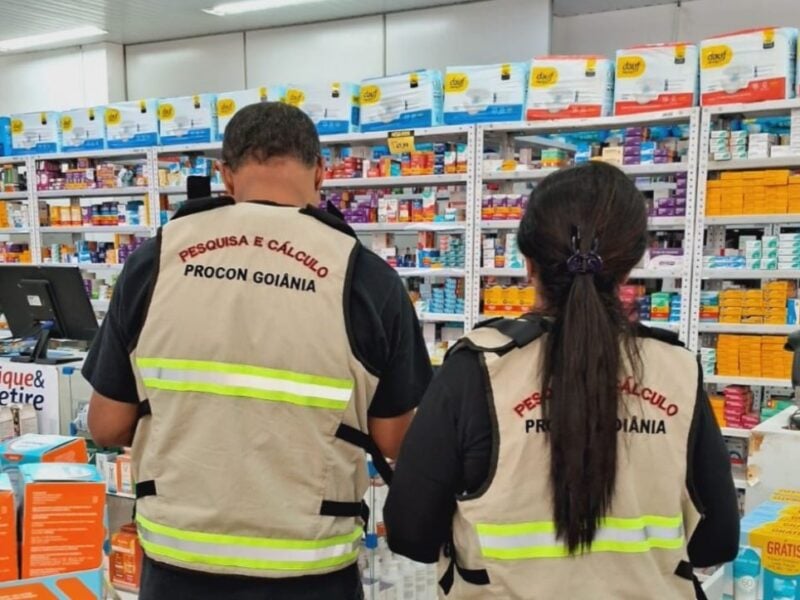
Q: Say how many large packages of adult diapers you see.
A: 11